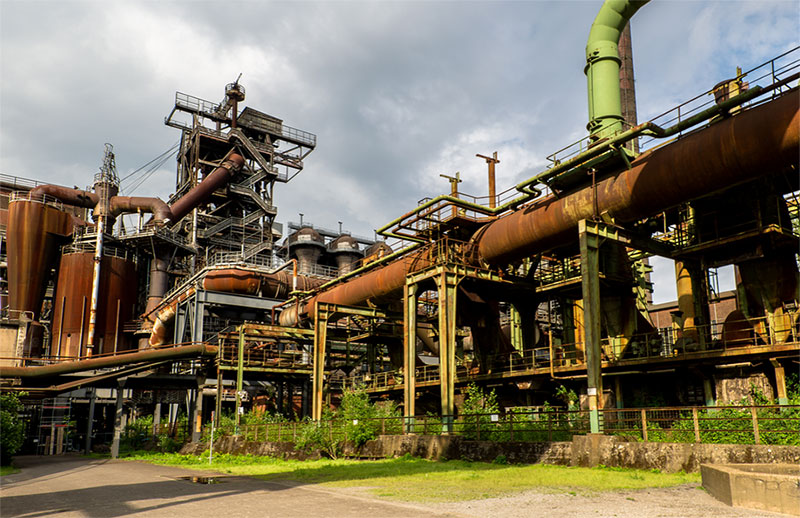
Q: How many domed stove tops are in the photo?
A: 3